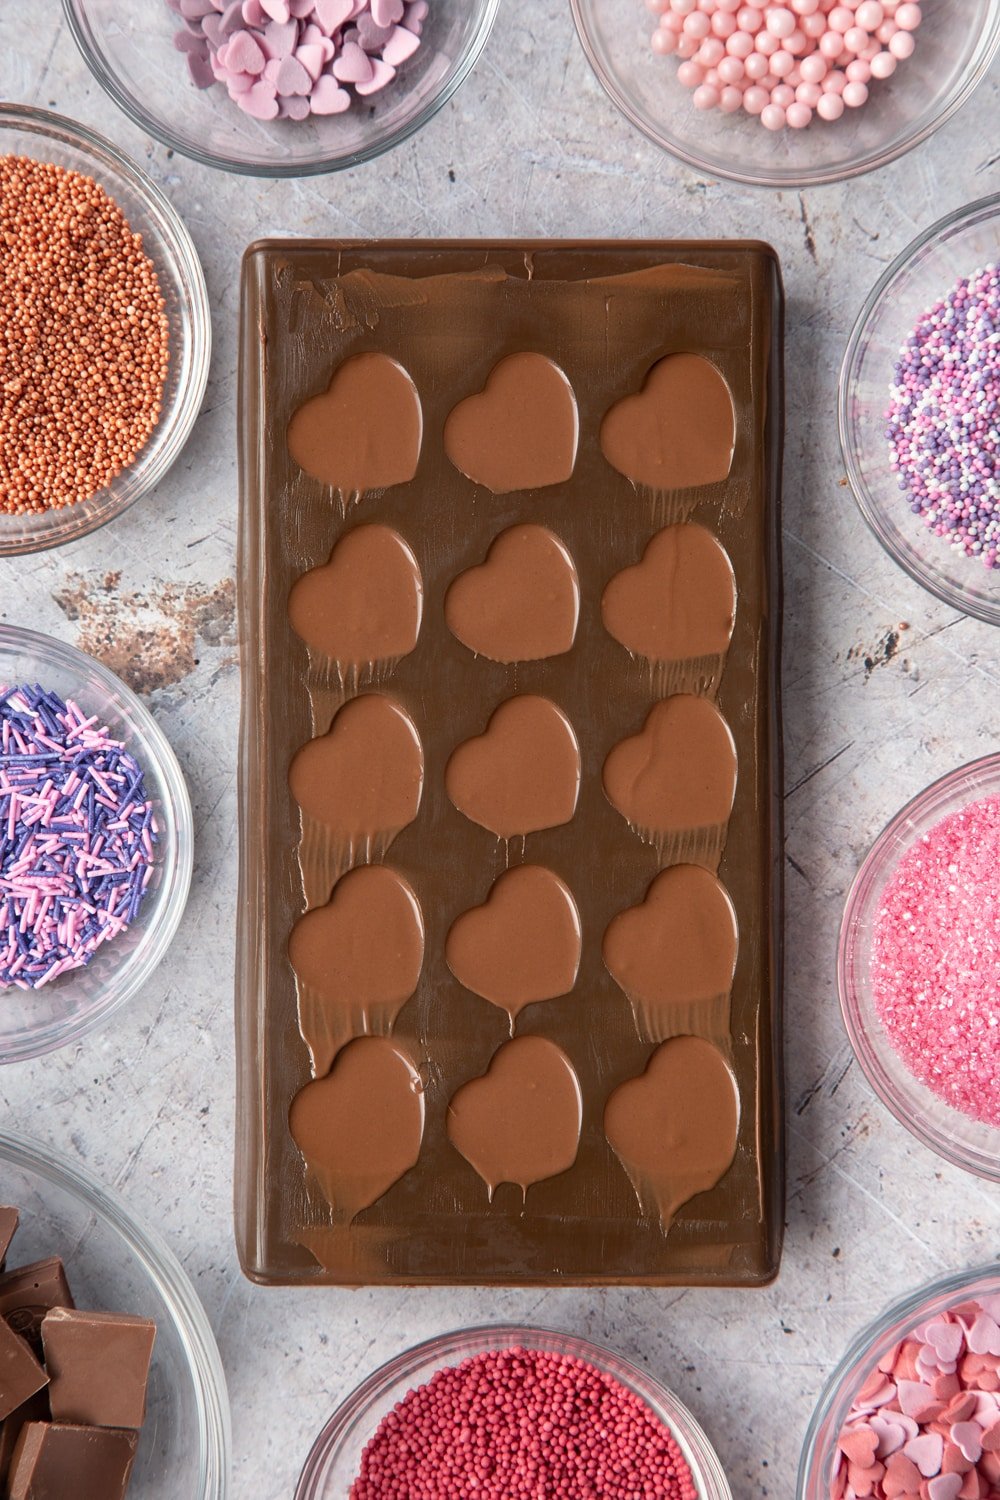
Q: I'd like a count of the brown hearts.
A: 15